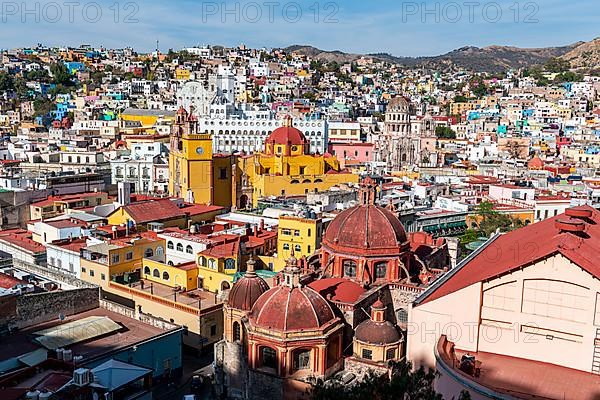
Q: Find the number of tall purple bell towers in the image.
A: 0